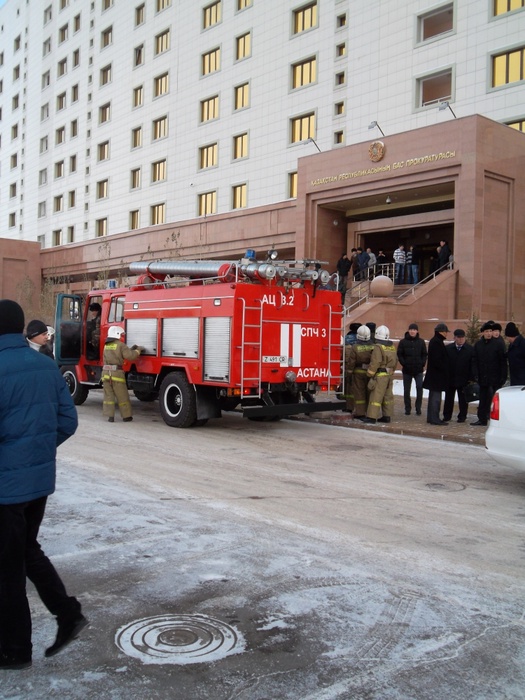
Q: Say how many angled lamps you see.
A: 3